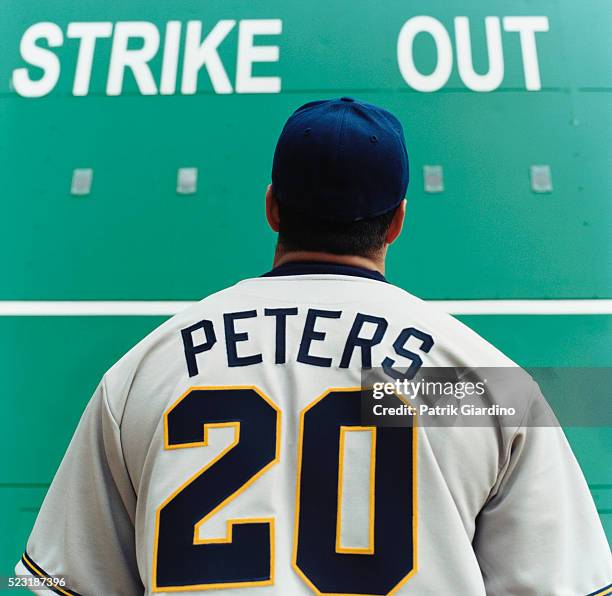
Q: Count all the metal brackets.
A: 4